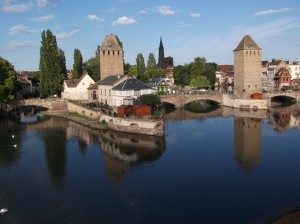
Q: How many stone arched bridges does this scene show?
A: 3